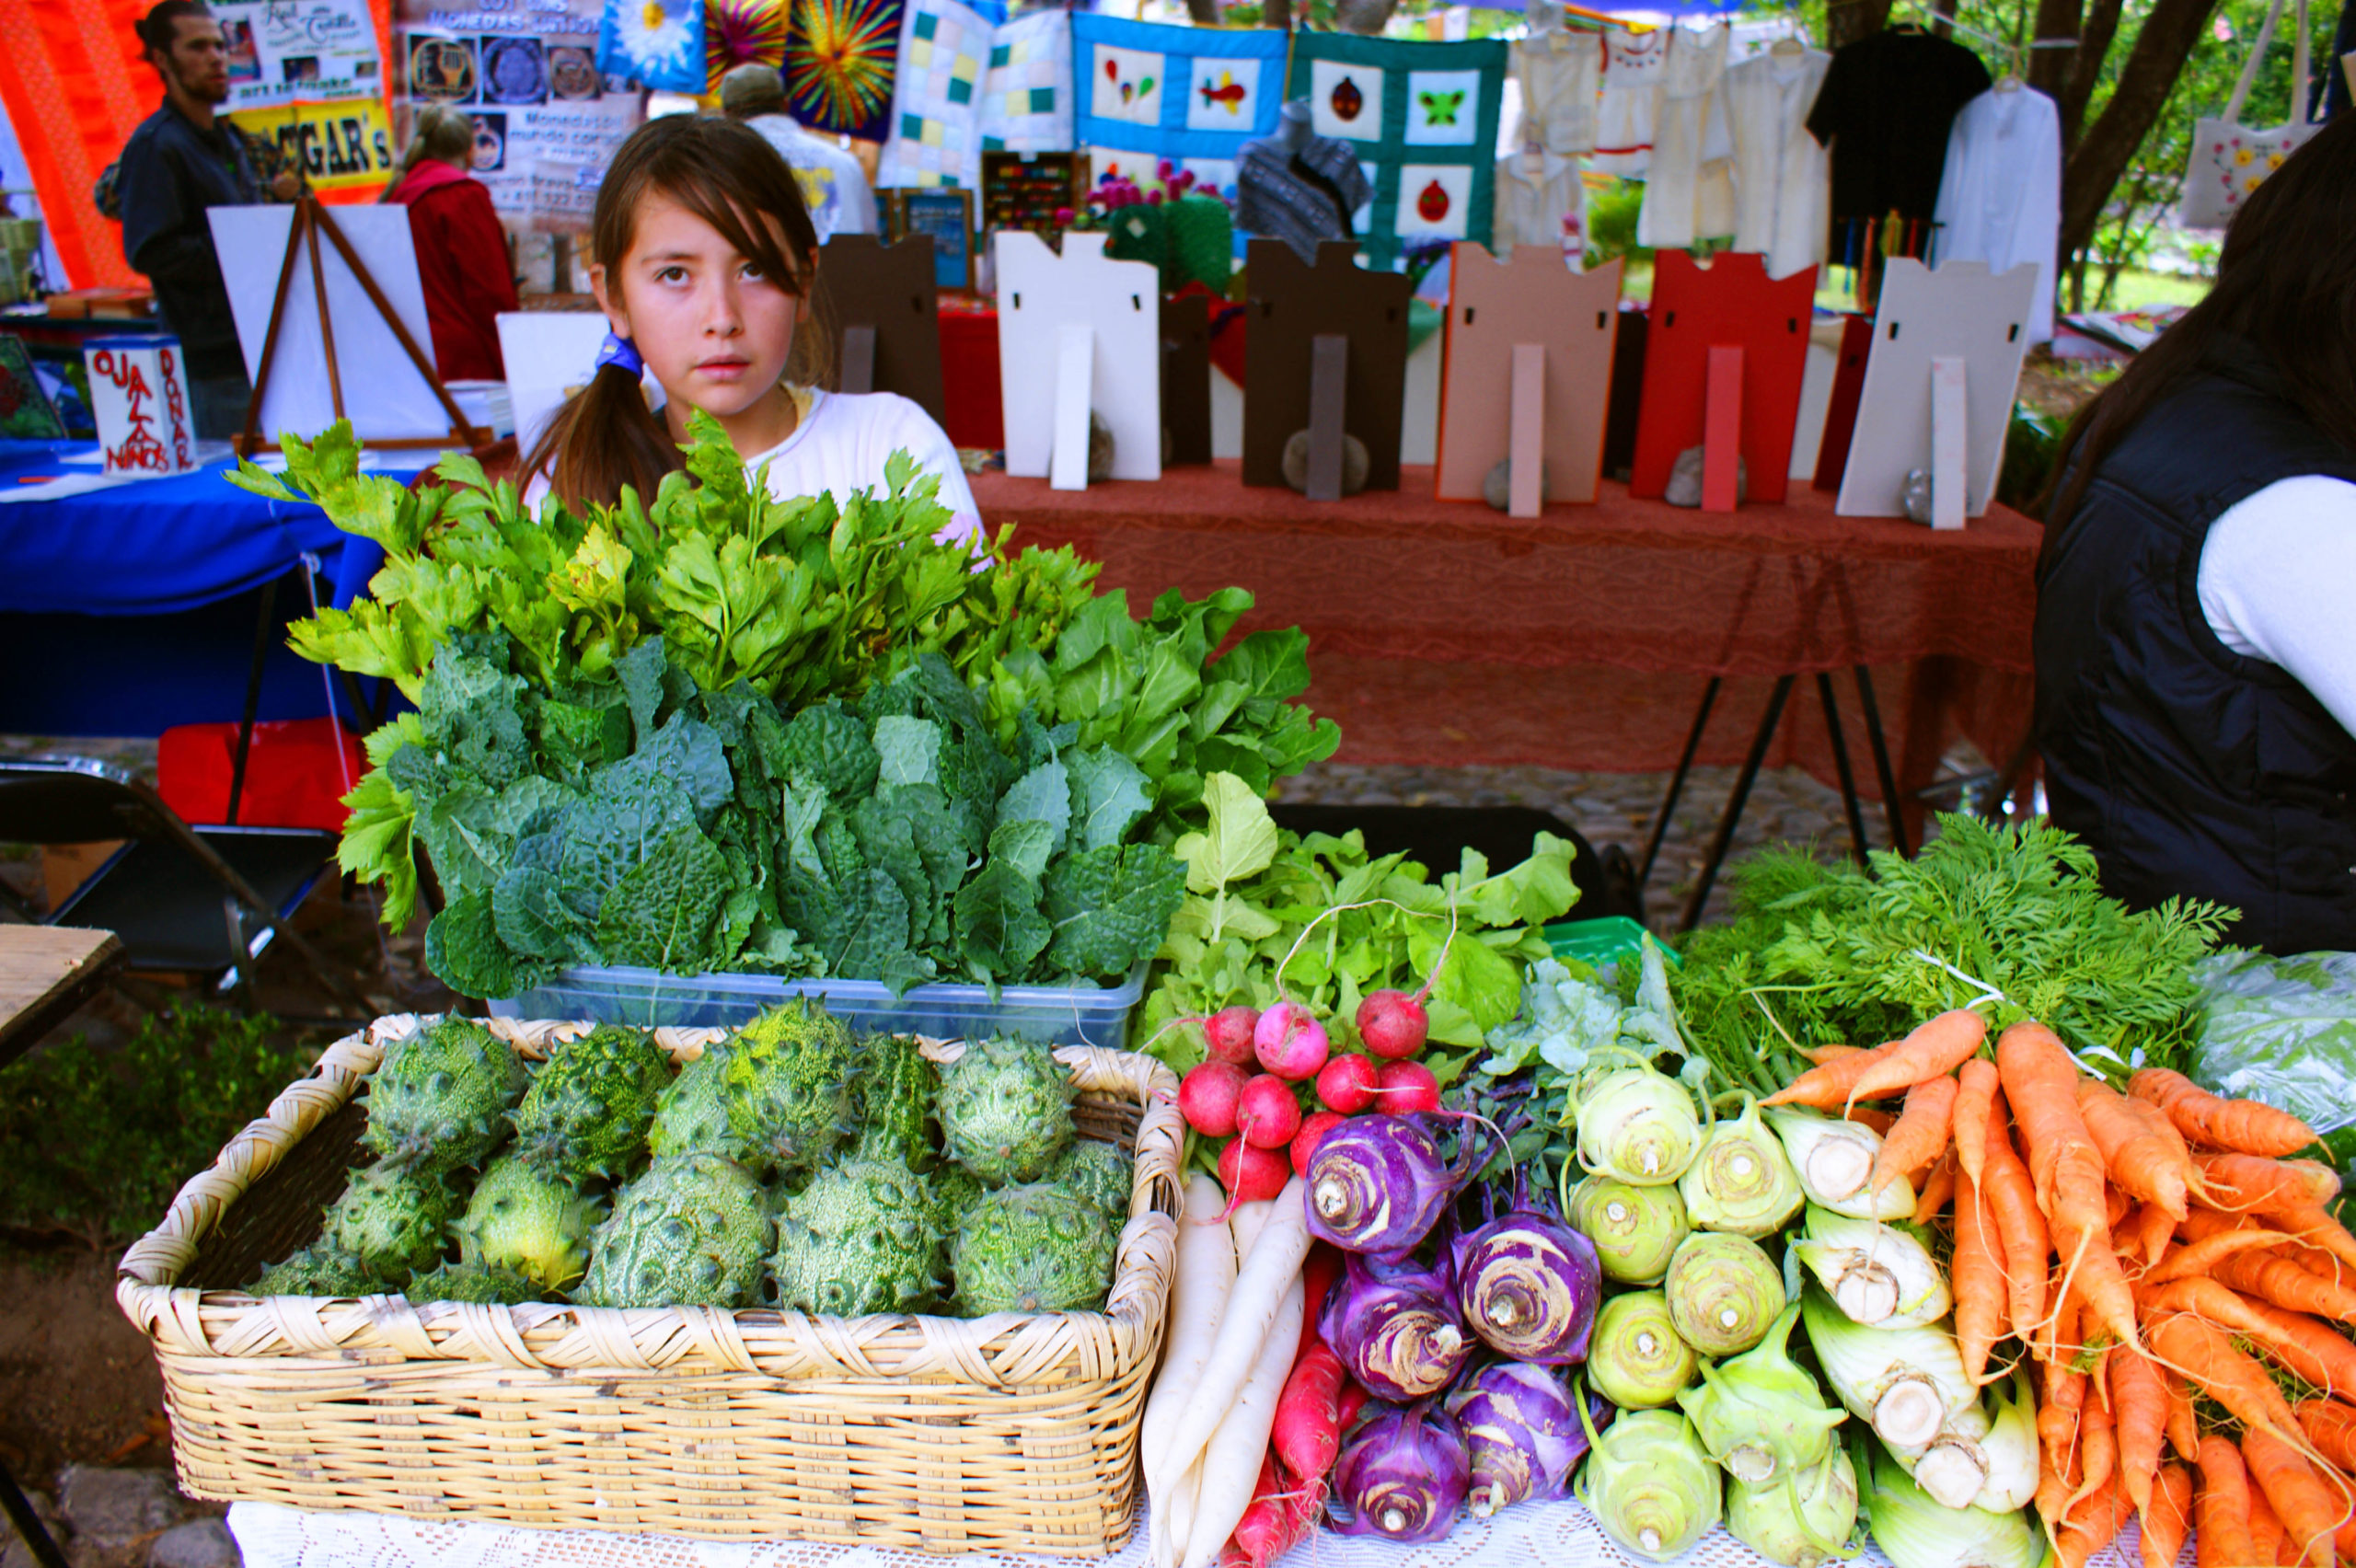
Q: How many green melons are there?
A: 15